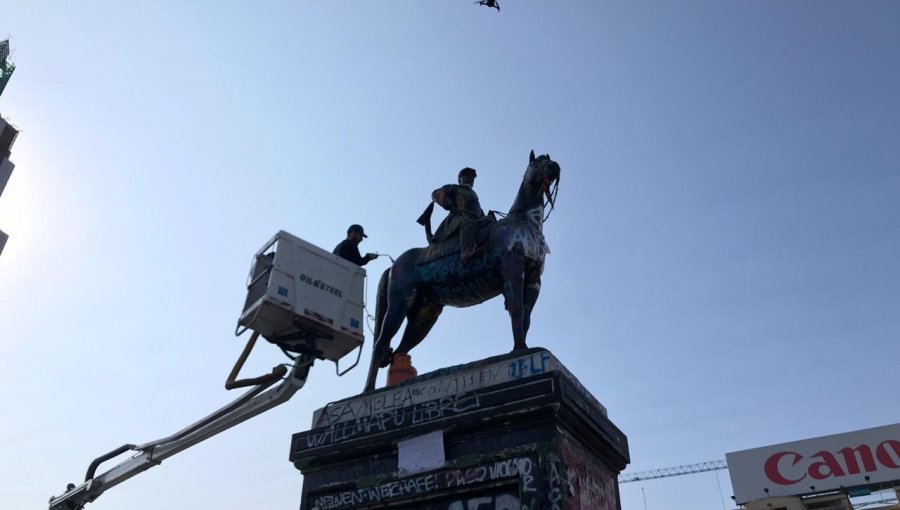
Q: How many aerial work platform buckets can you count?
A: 1